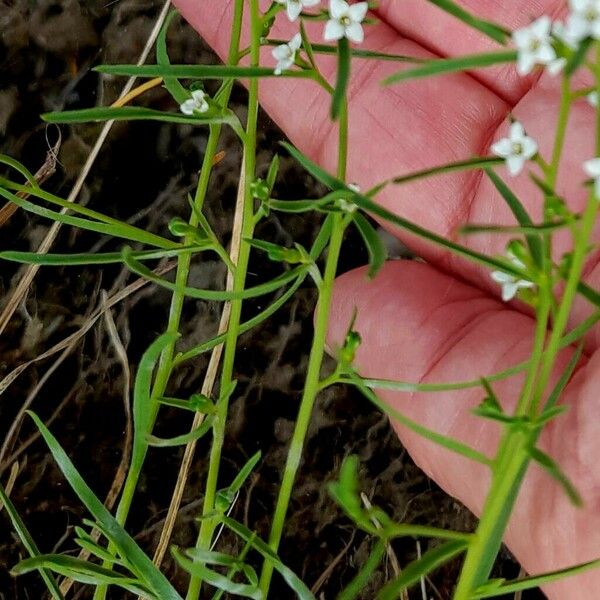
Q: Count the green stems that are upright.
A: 5